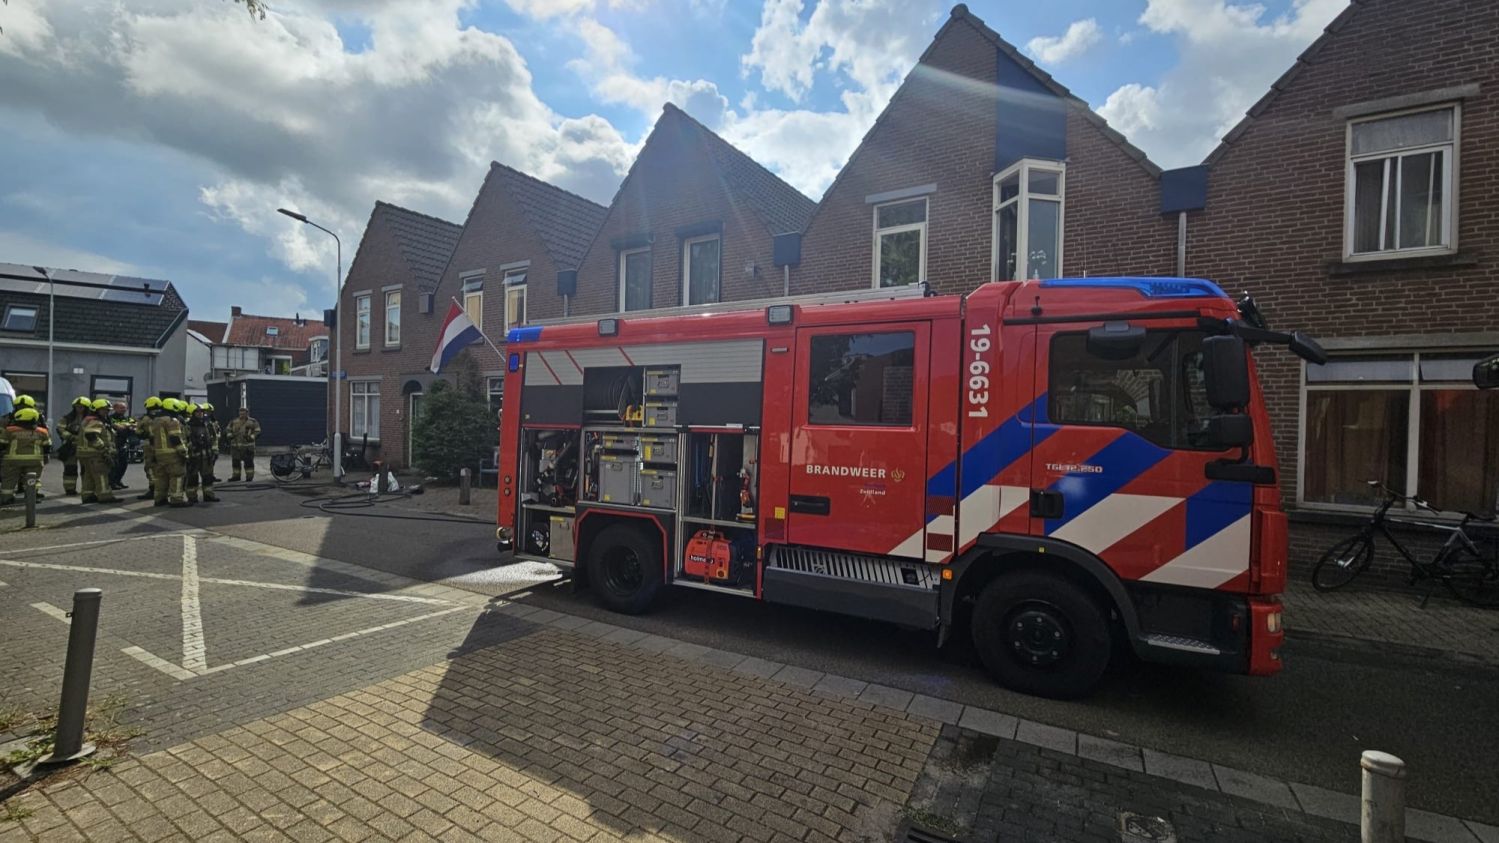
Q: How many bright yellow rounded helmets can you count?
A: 9